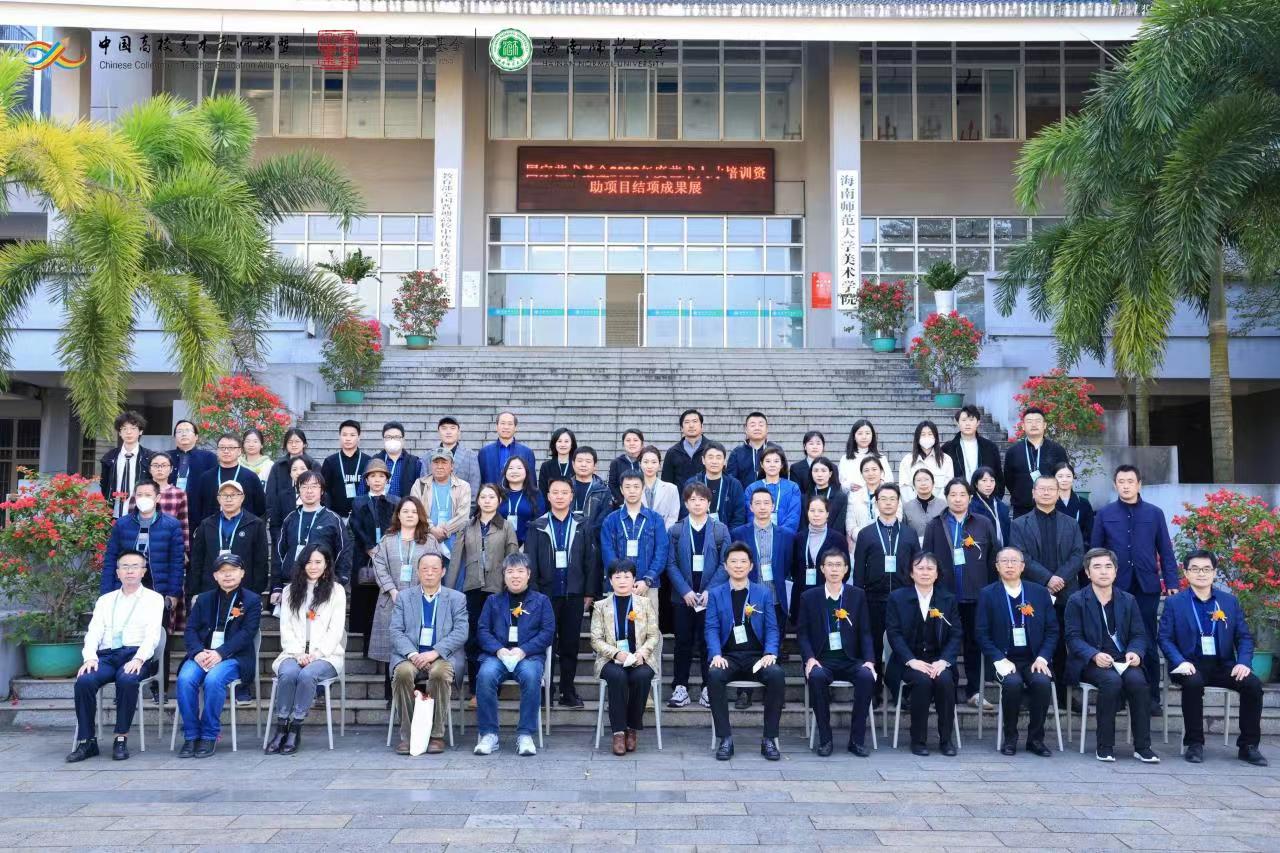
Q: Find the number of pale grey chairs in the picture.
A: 12